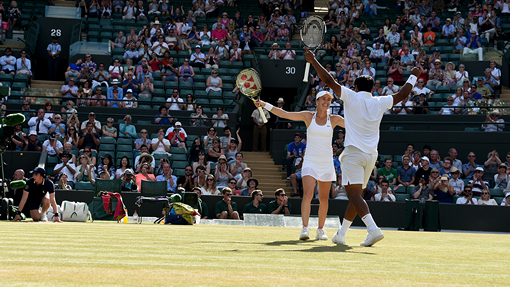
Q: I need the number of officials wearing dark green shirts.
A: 4